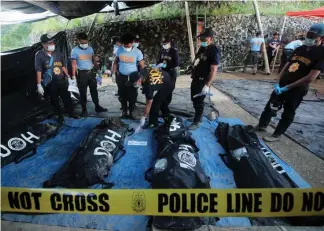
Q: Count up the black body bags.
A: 4